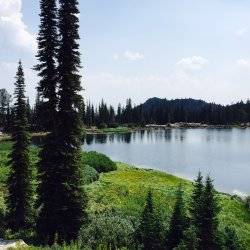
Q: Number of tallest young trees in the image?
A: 2